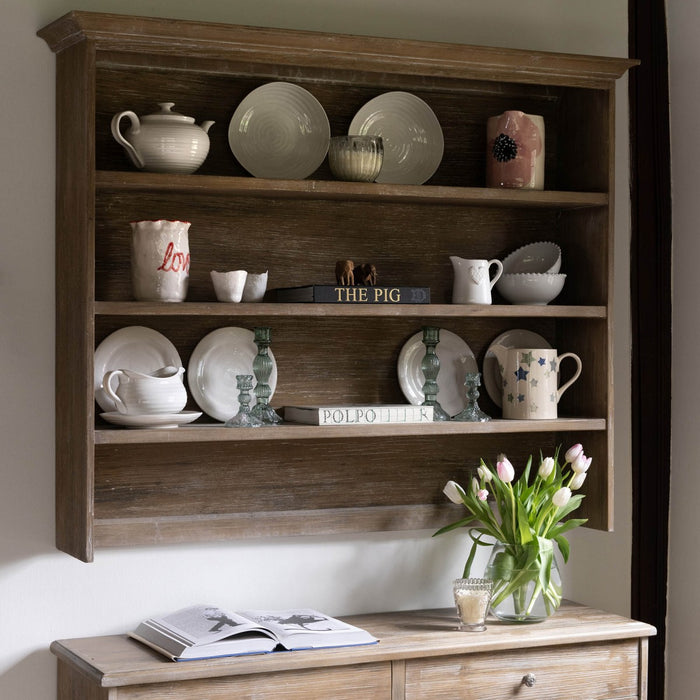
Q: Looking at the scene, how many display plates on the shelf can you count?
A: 6